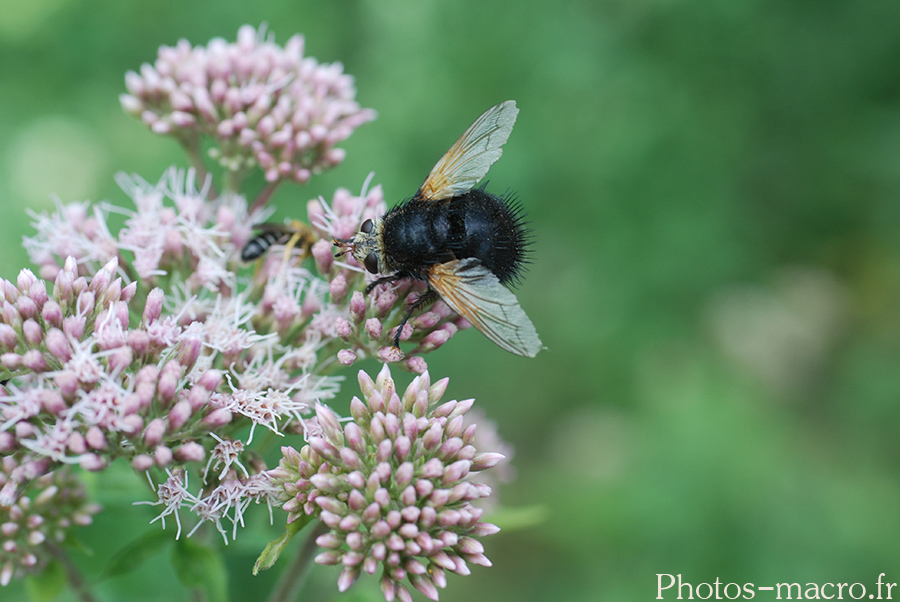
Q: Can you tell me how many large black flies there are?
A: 1